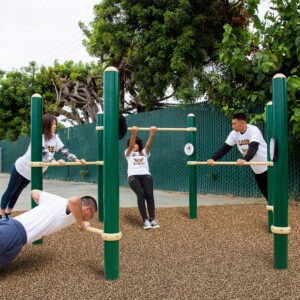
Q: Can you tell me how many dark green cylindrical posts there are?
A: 6